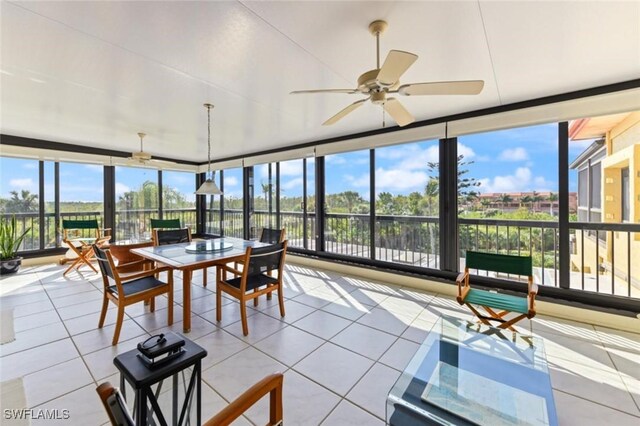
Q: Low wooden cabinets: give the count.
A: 0